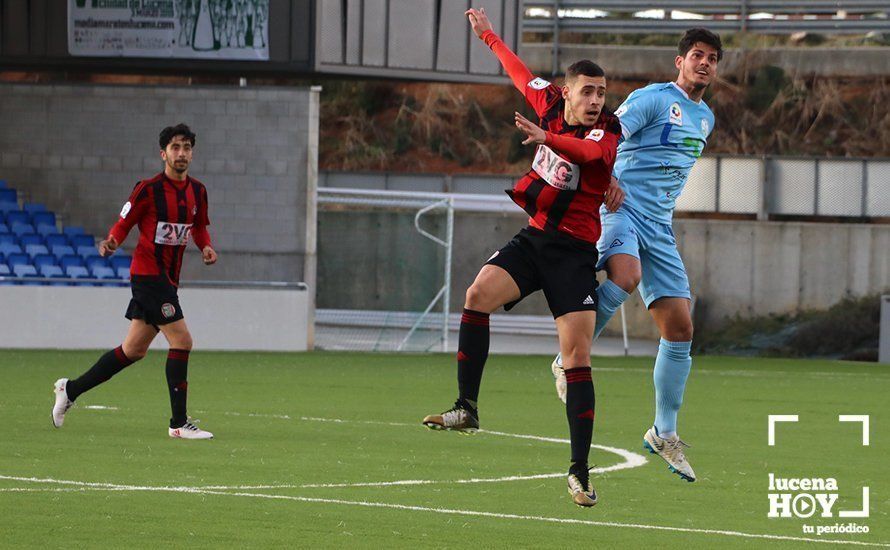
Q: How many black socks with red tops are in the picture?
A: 4